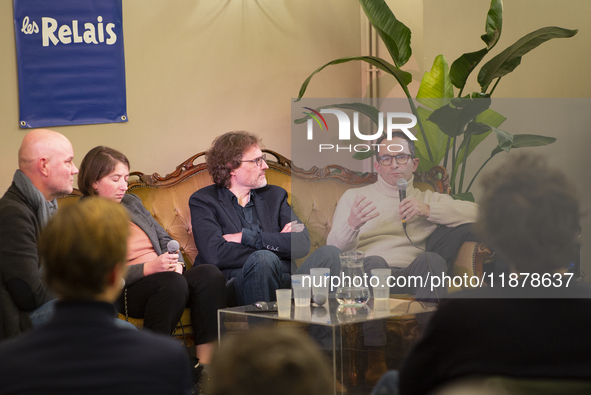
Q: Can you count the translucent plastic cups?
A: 4